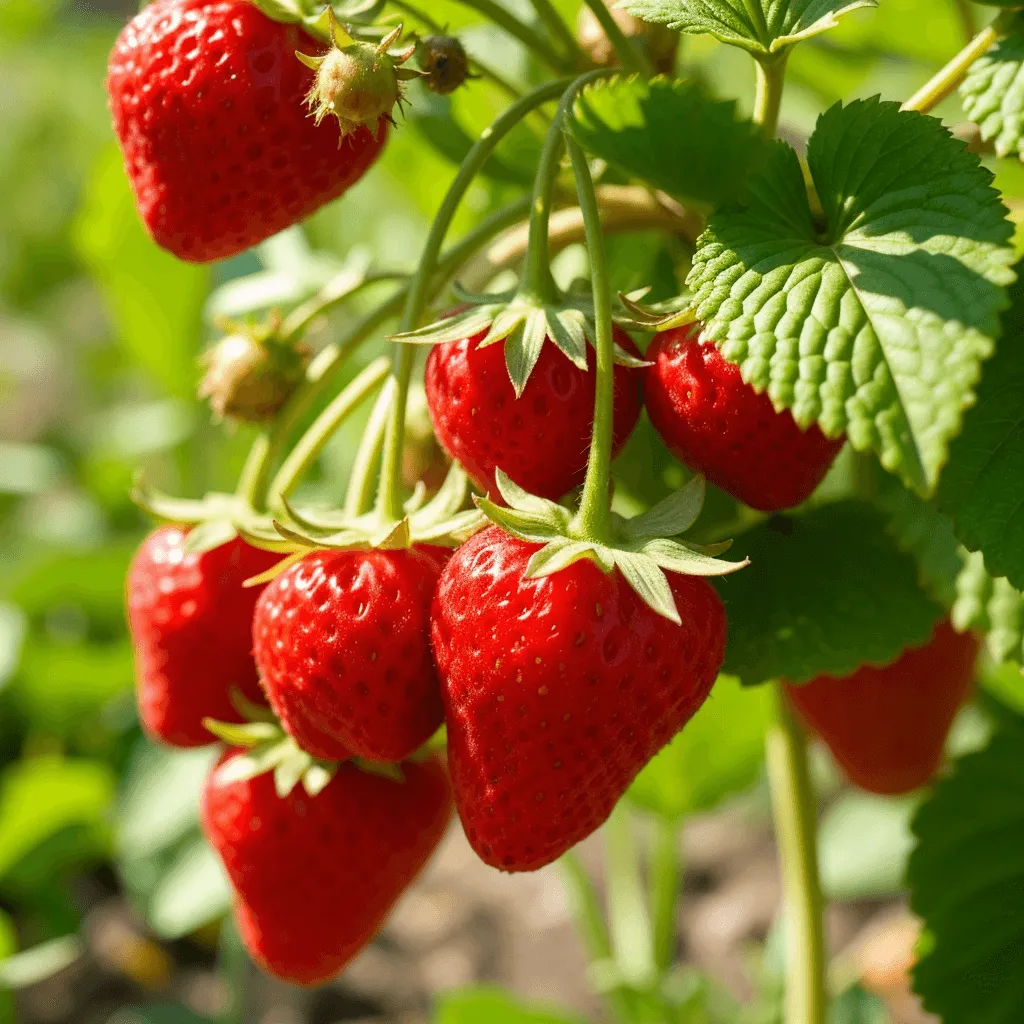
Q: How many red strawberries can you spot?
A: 8